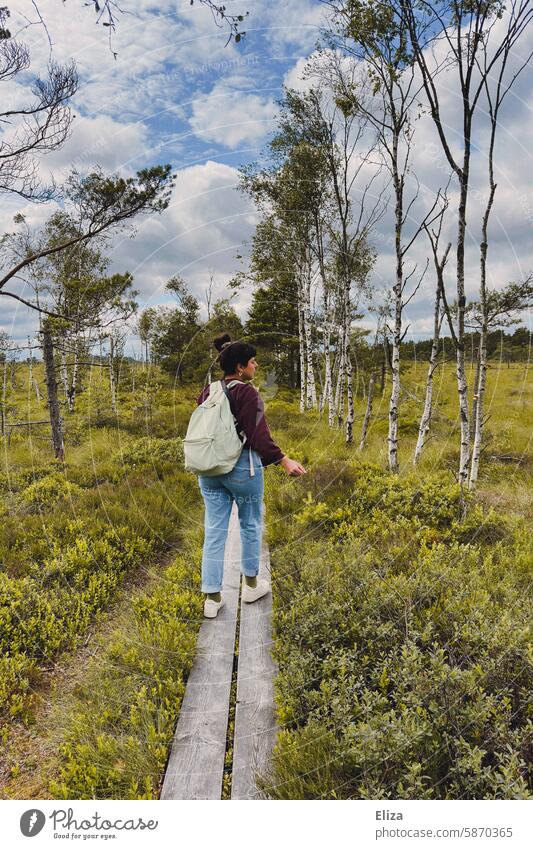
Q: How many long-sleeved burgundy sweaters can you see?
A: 1